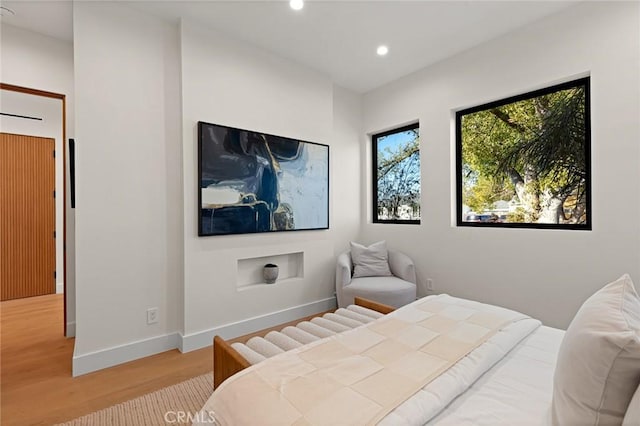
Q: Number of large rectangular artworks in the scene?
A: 1